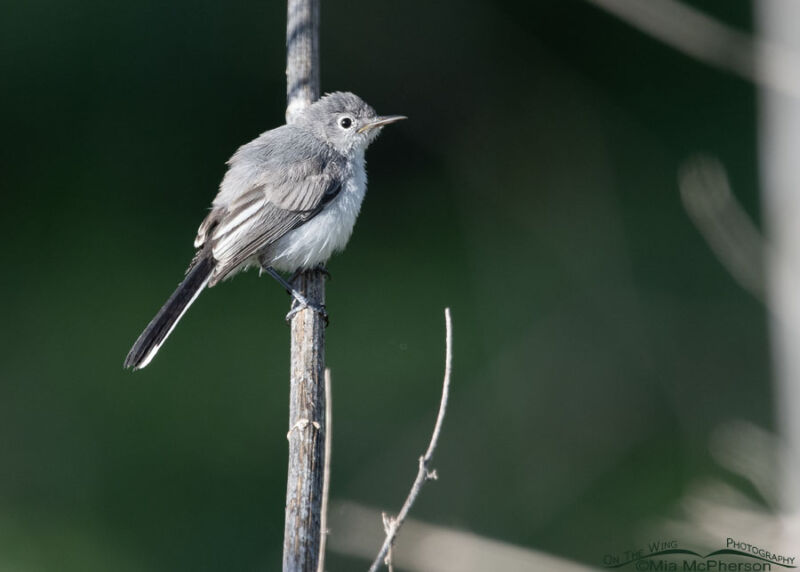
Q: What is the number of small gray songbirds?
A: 1